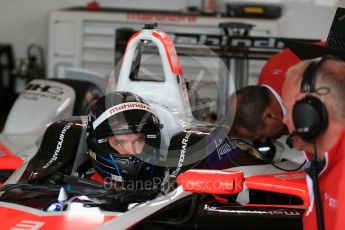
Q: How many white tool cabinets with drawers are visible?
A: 1